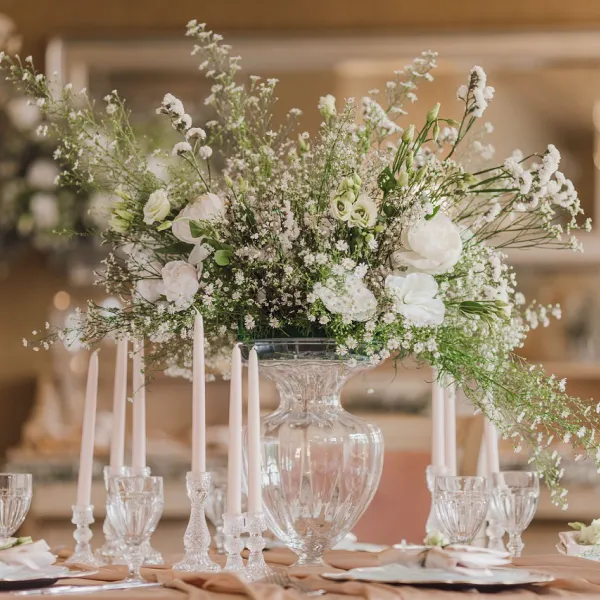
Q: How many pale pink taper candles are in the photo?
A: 9